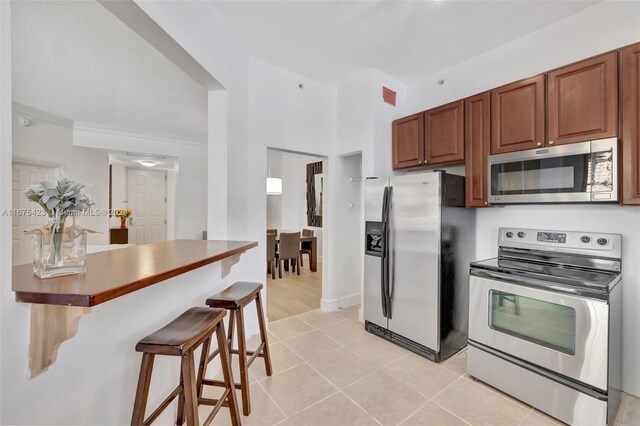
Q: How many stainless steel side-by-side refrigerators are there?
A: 1